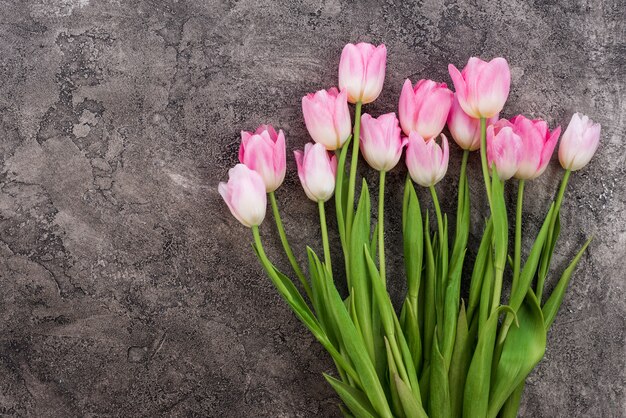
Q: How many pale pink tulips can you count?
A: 13